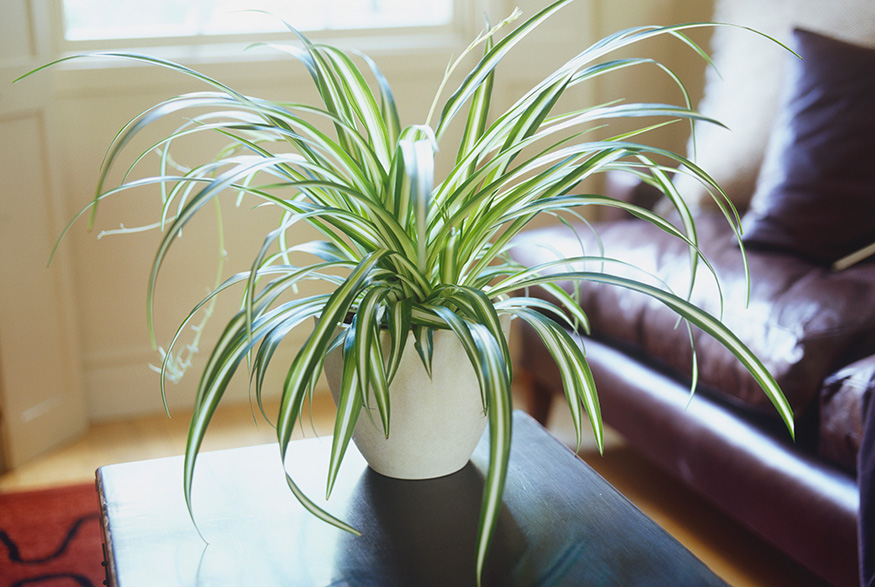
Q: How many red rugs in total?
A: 1